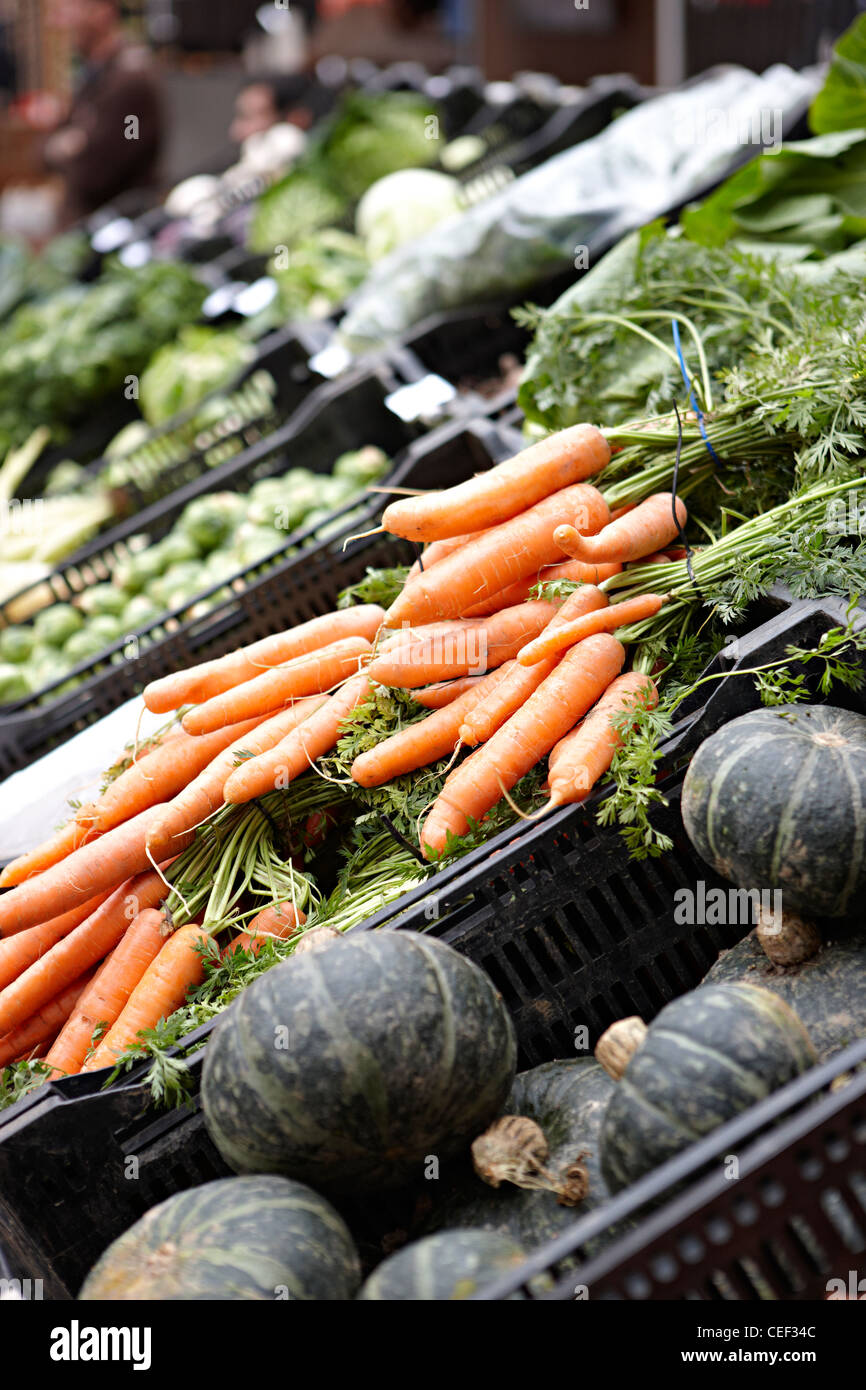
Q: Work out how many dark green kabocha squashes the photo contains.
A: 7